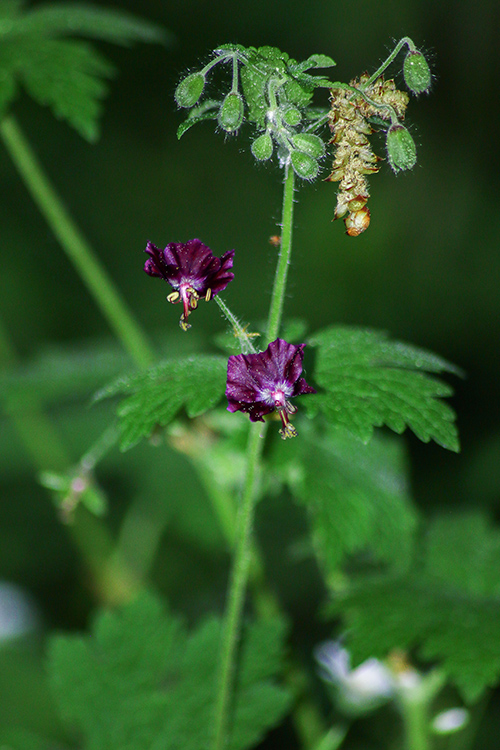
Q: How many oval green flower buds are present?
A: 8